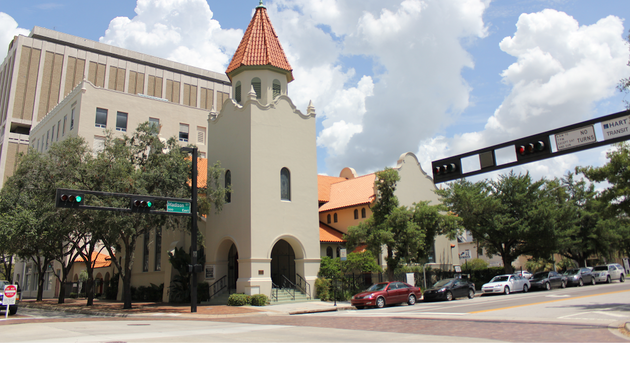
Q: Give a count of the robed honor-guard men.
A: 0